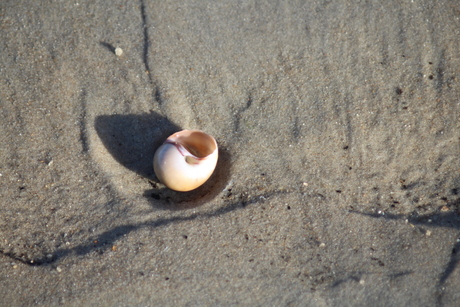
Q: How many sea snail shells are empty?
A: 1